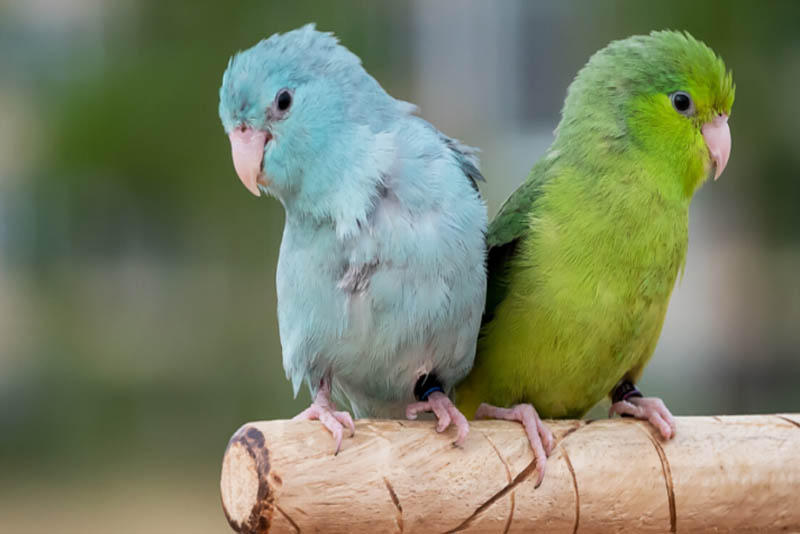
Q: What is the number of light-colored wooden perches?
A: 1